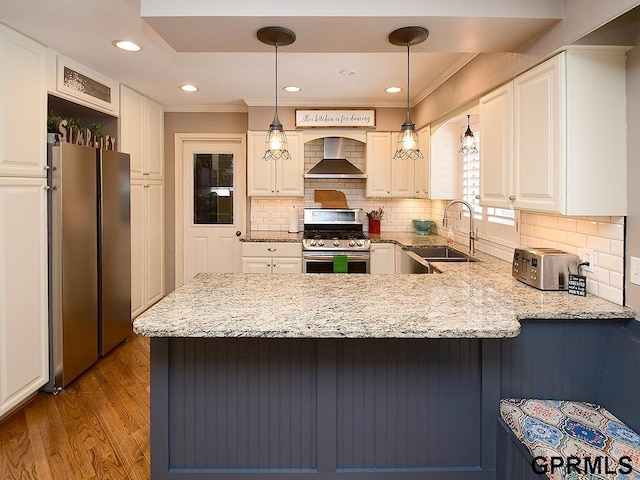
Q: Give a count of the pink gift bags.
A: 0